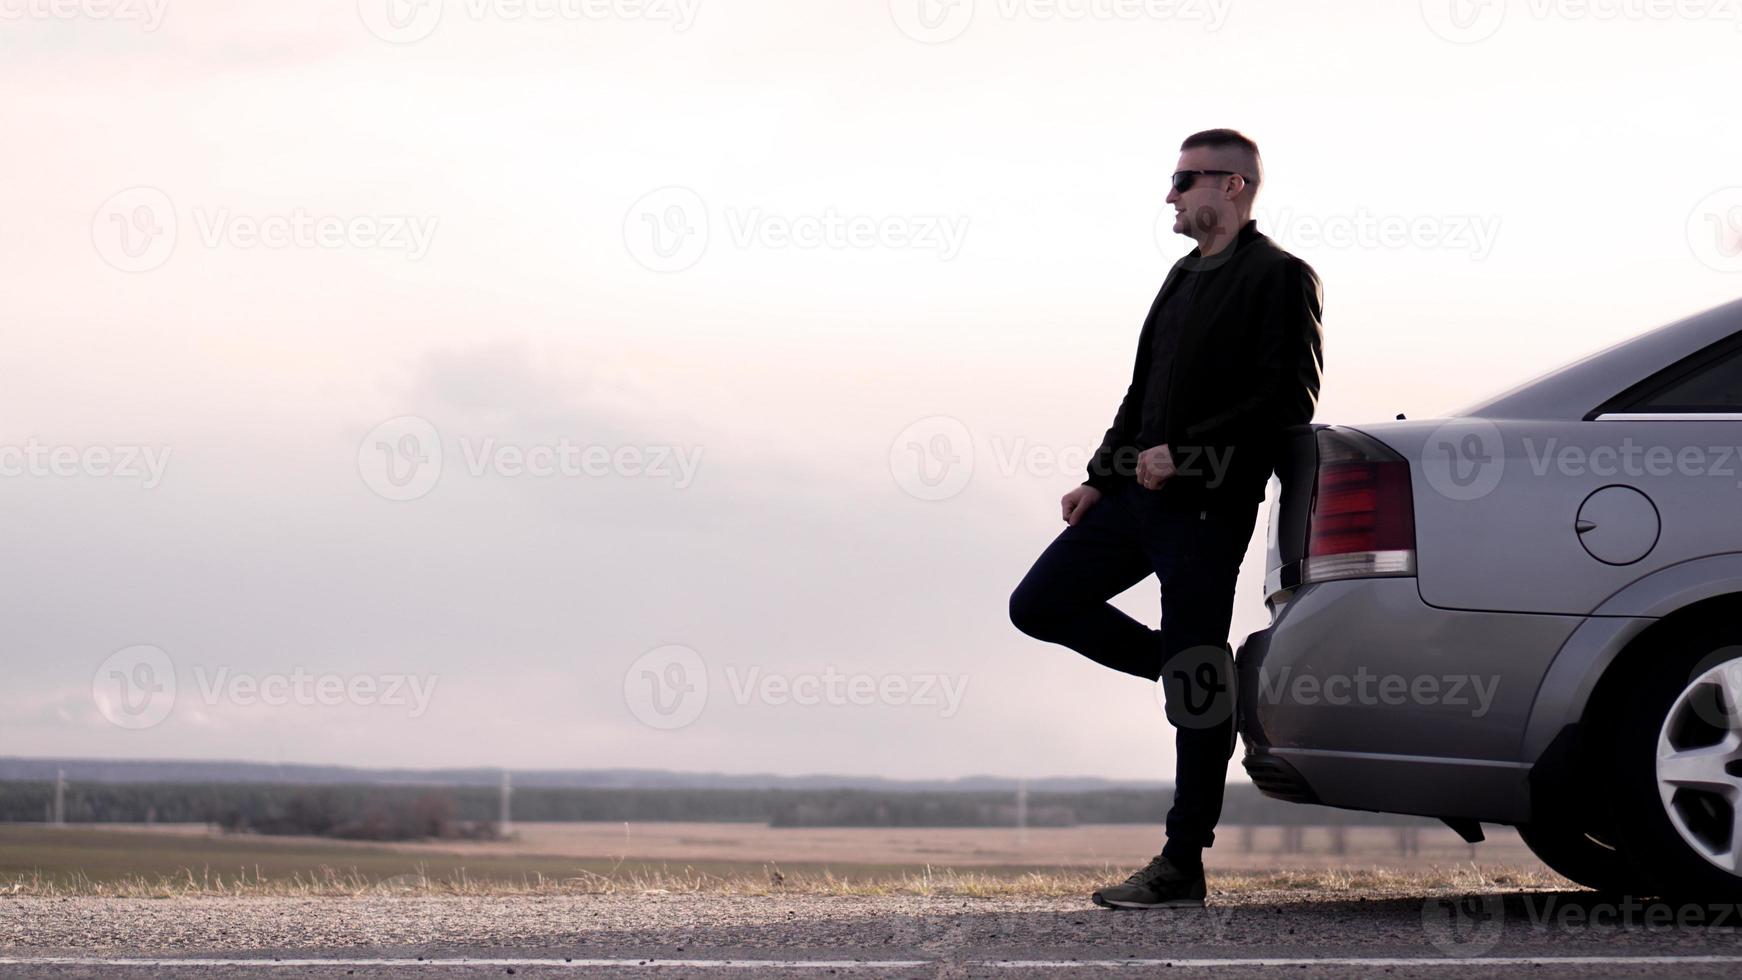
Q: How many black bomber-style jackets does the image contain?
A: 1